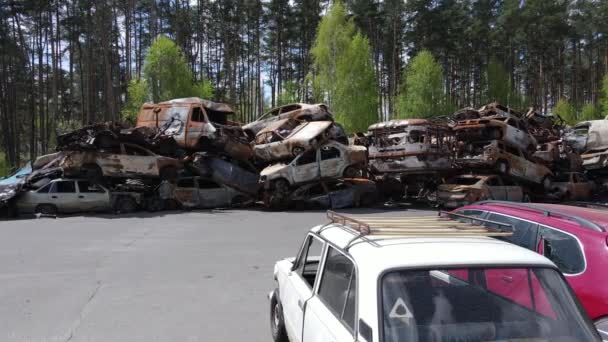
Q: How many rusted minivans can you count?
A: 1